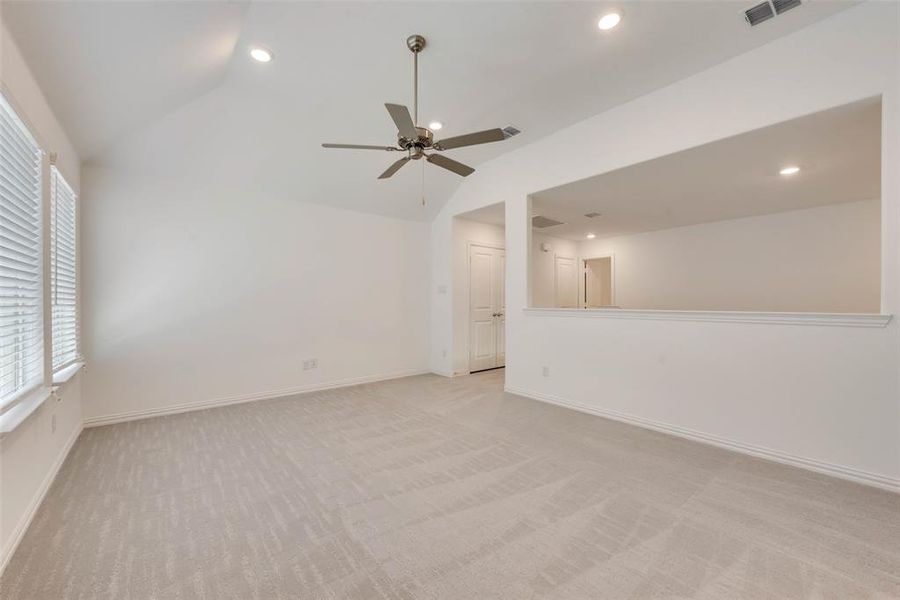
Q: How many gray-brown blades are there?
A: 5